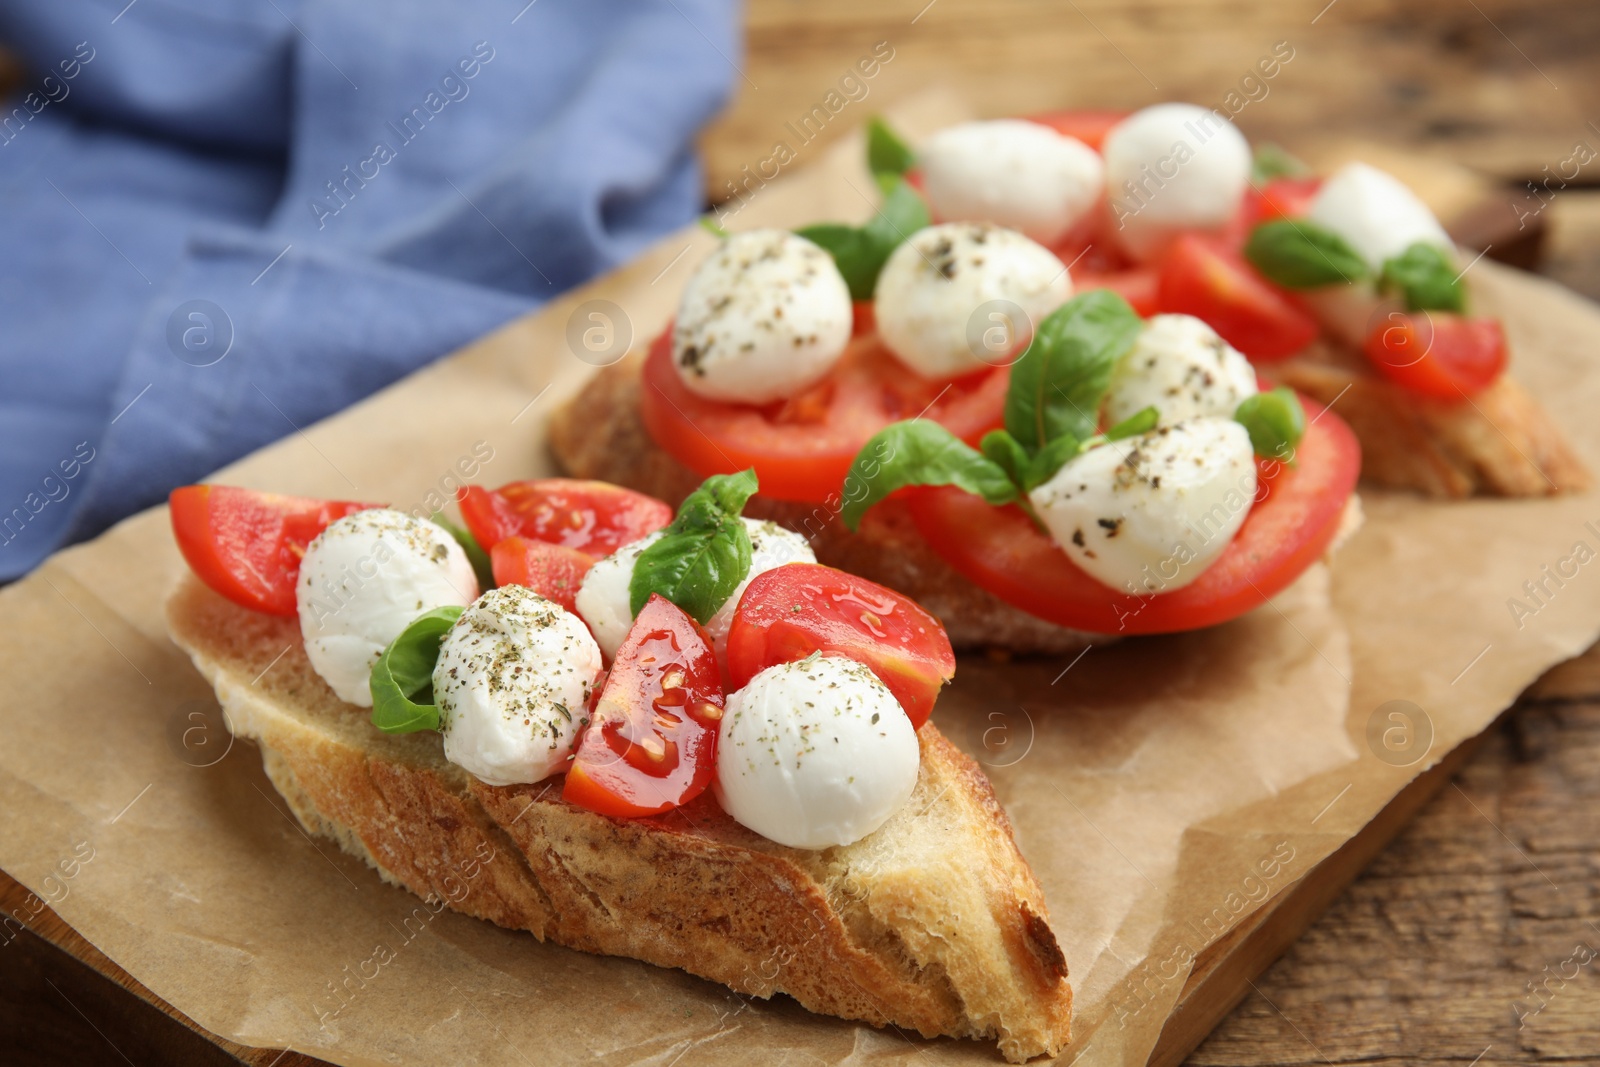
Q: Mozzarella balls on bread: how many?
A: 11